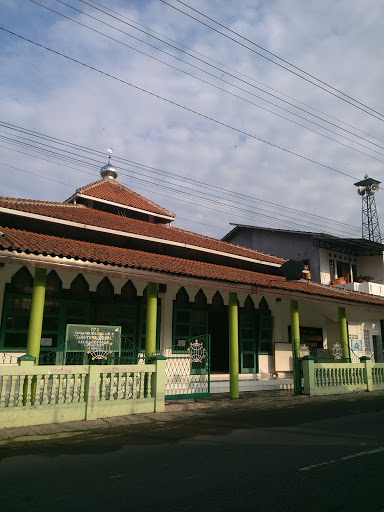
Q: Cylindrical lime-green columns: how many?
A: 5